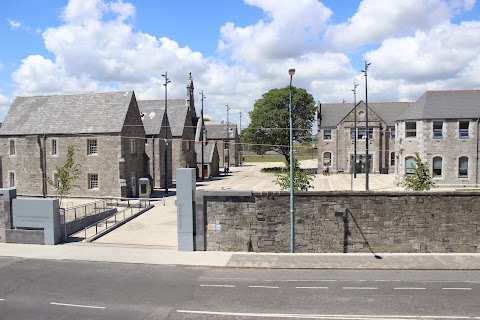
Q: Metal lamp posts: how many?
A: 7